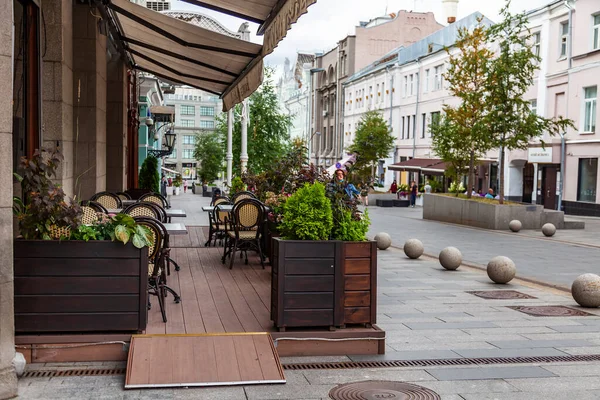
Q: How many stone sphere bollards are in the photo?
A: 7